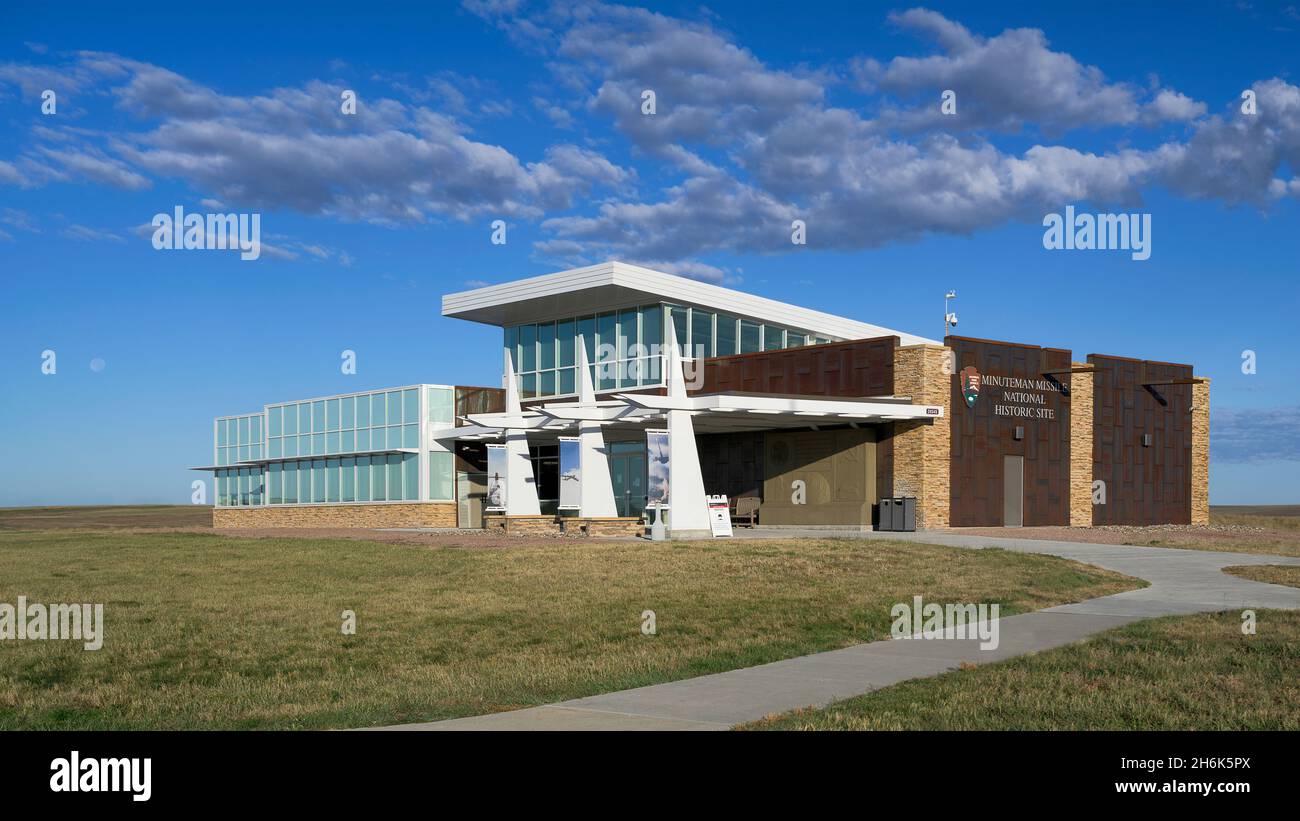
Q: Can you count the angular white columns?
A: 3